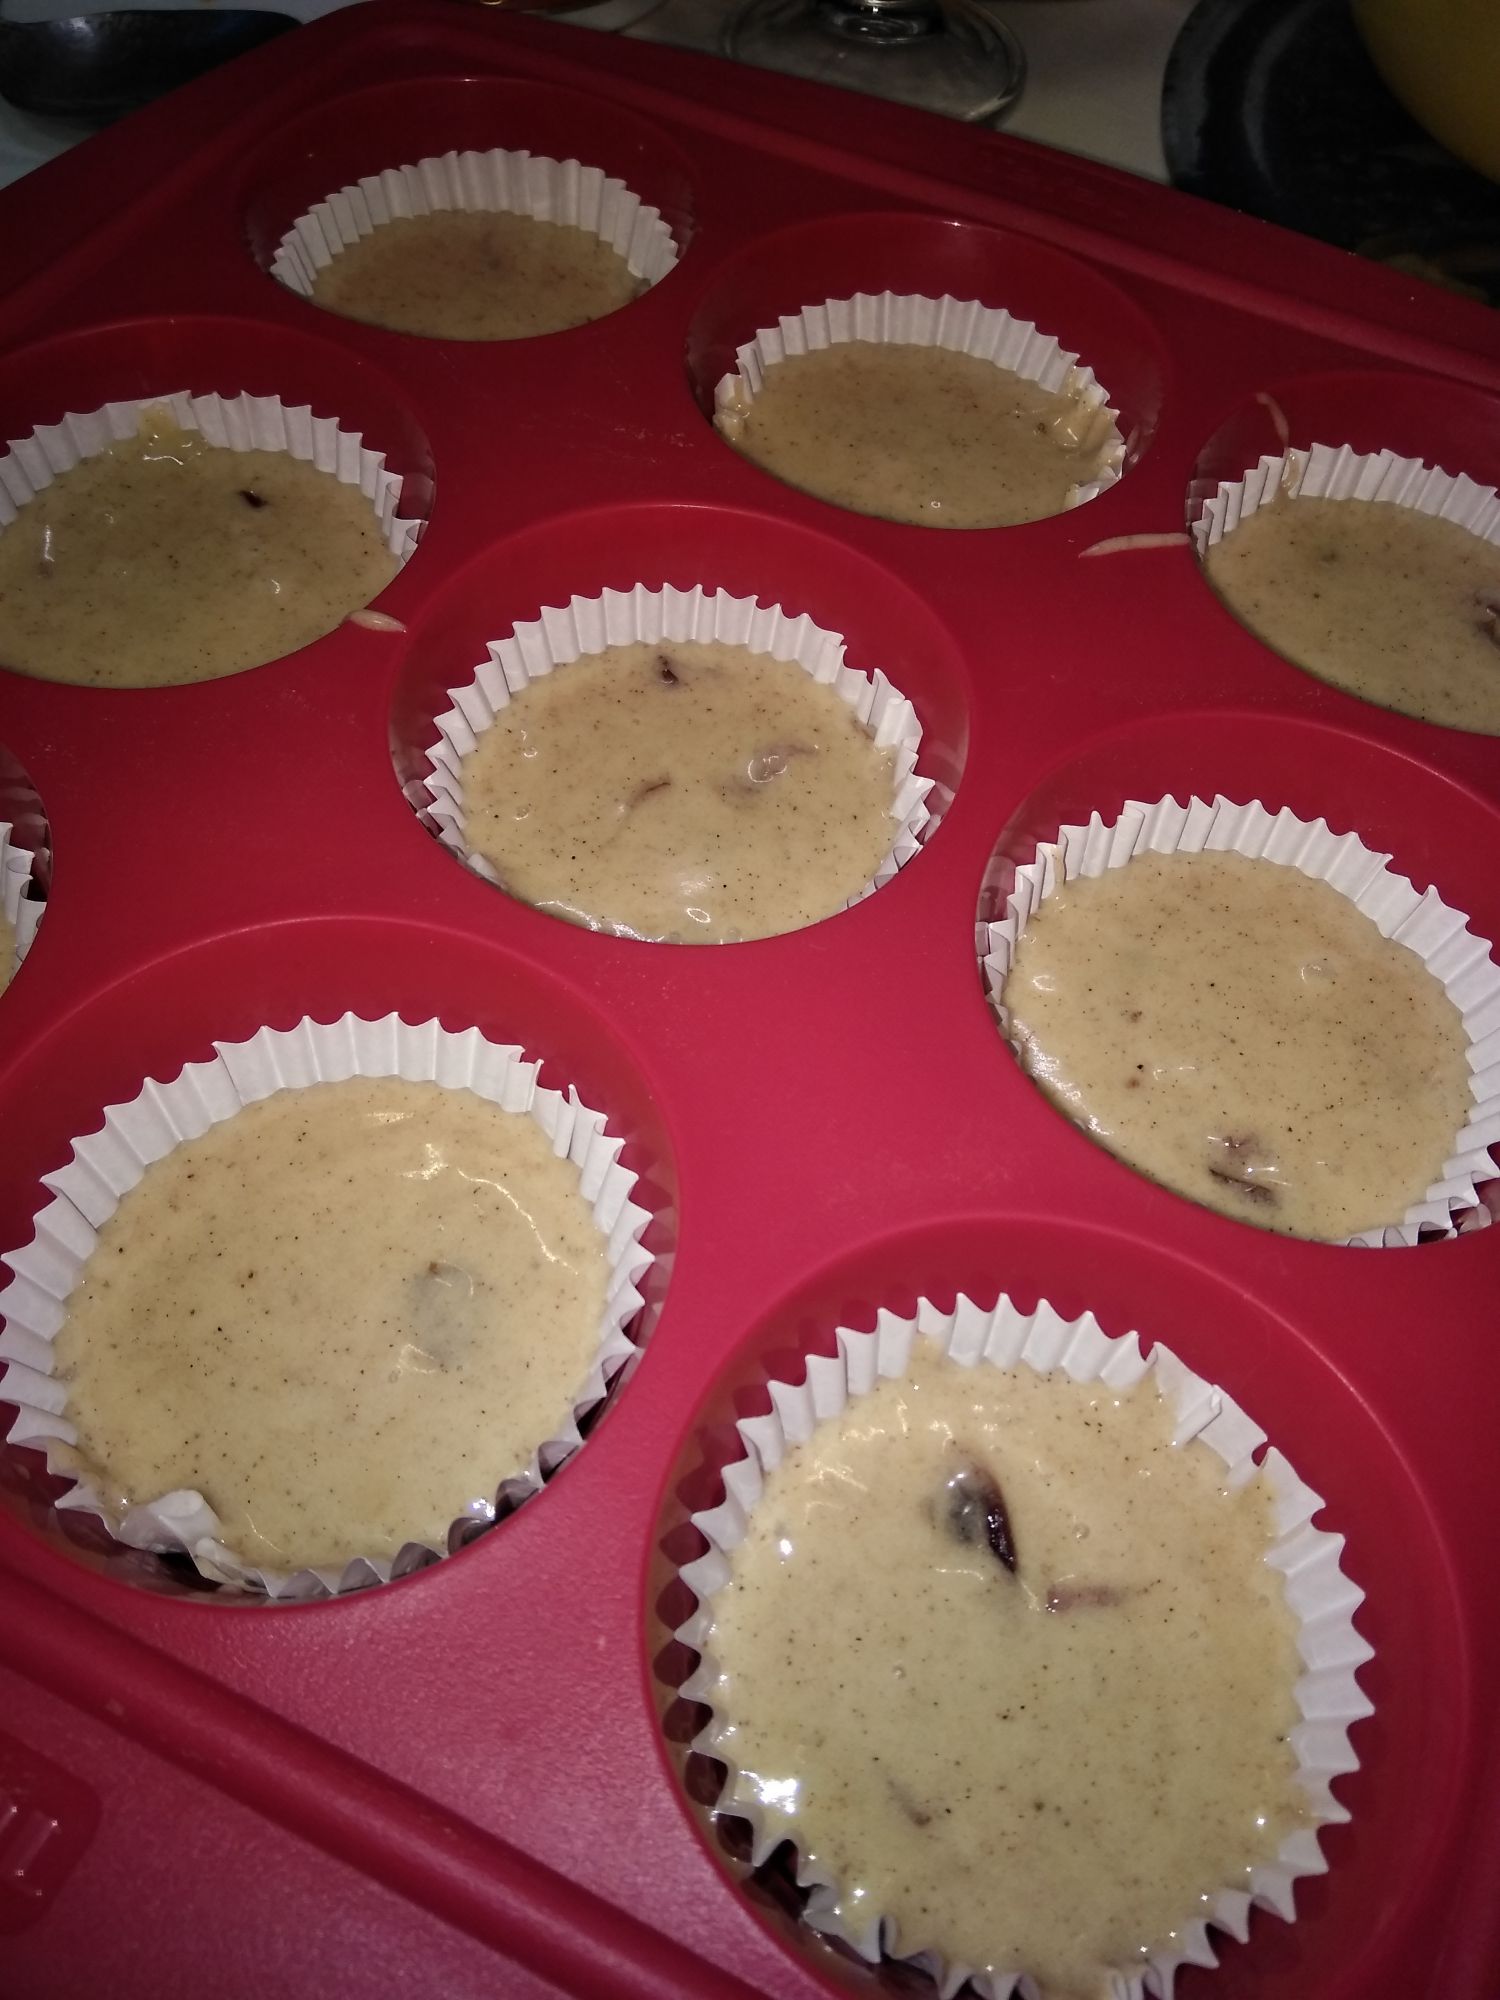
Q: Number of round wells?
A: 9